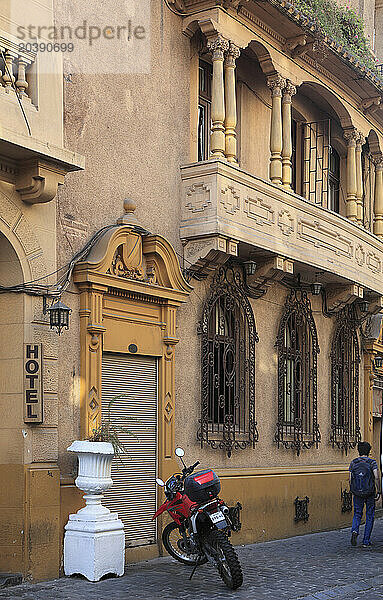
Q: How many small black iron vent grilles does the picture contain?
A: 3